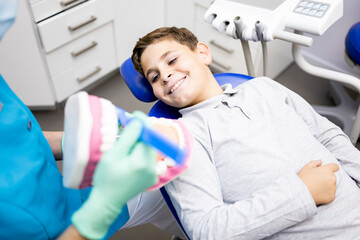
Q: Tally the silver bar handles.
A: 6